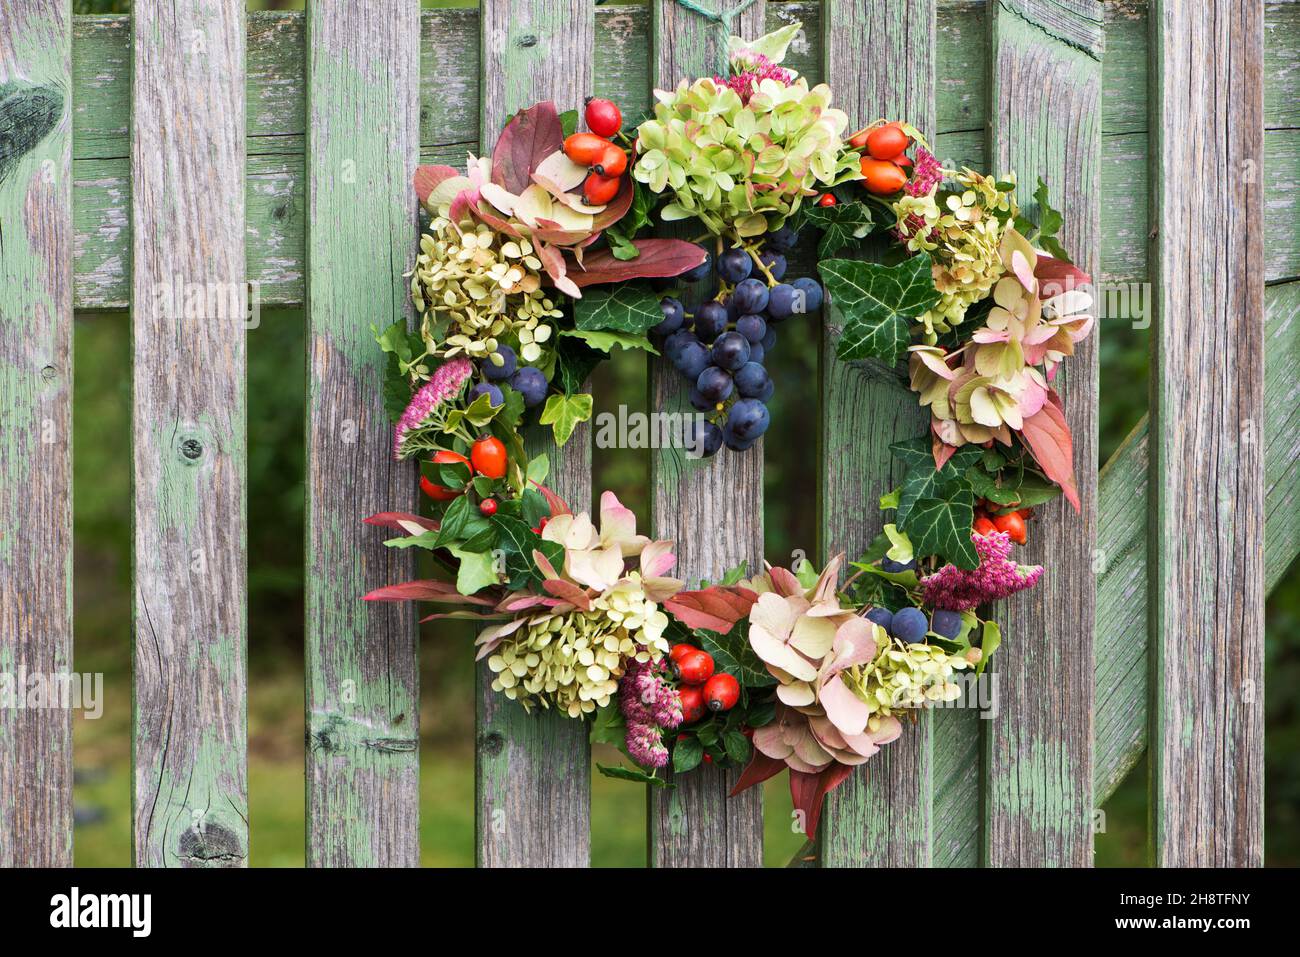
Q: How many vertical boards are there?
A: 8